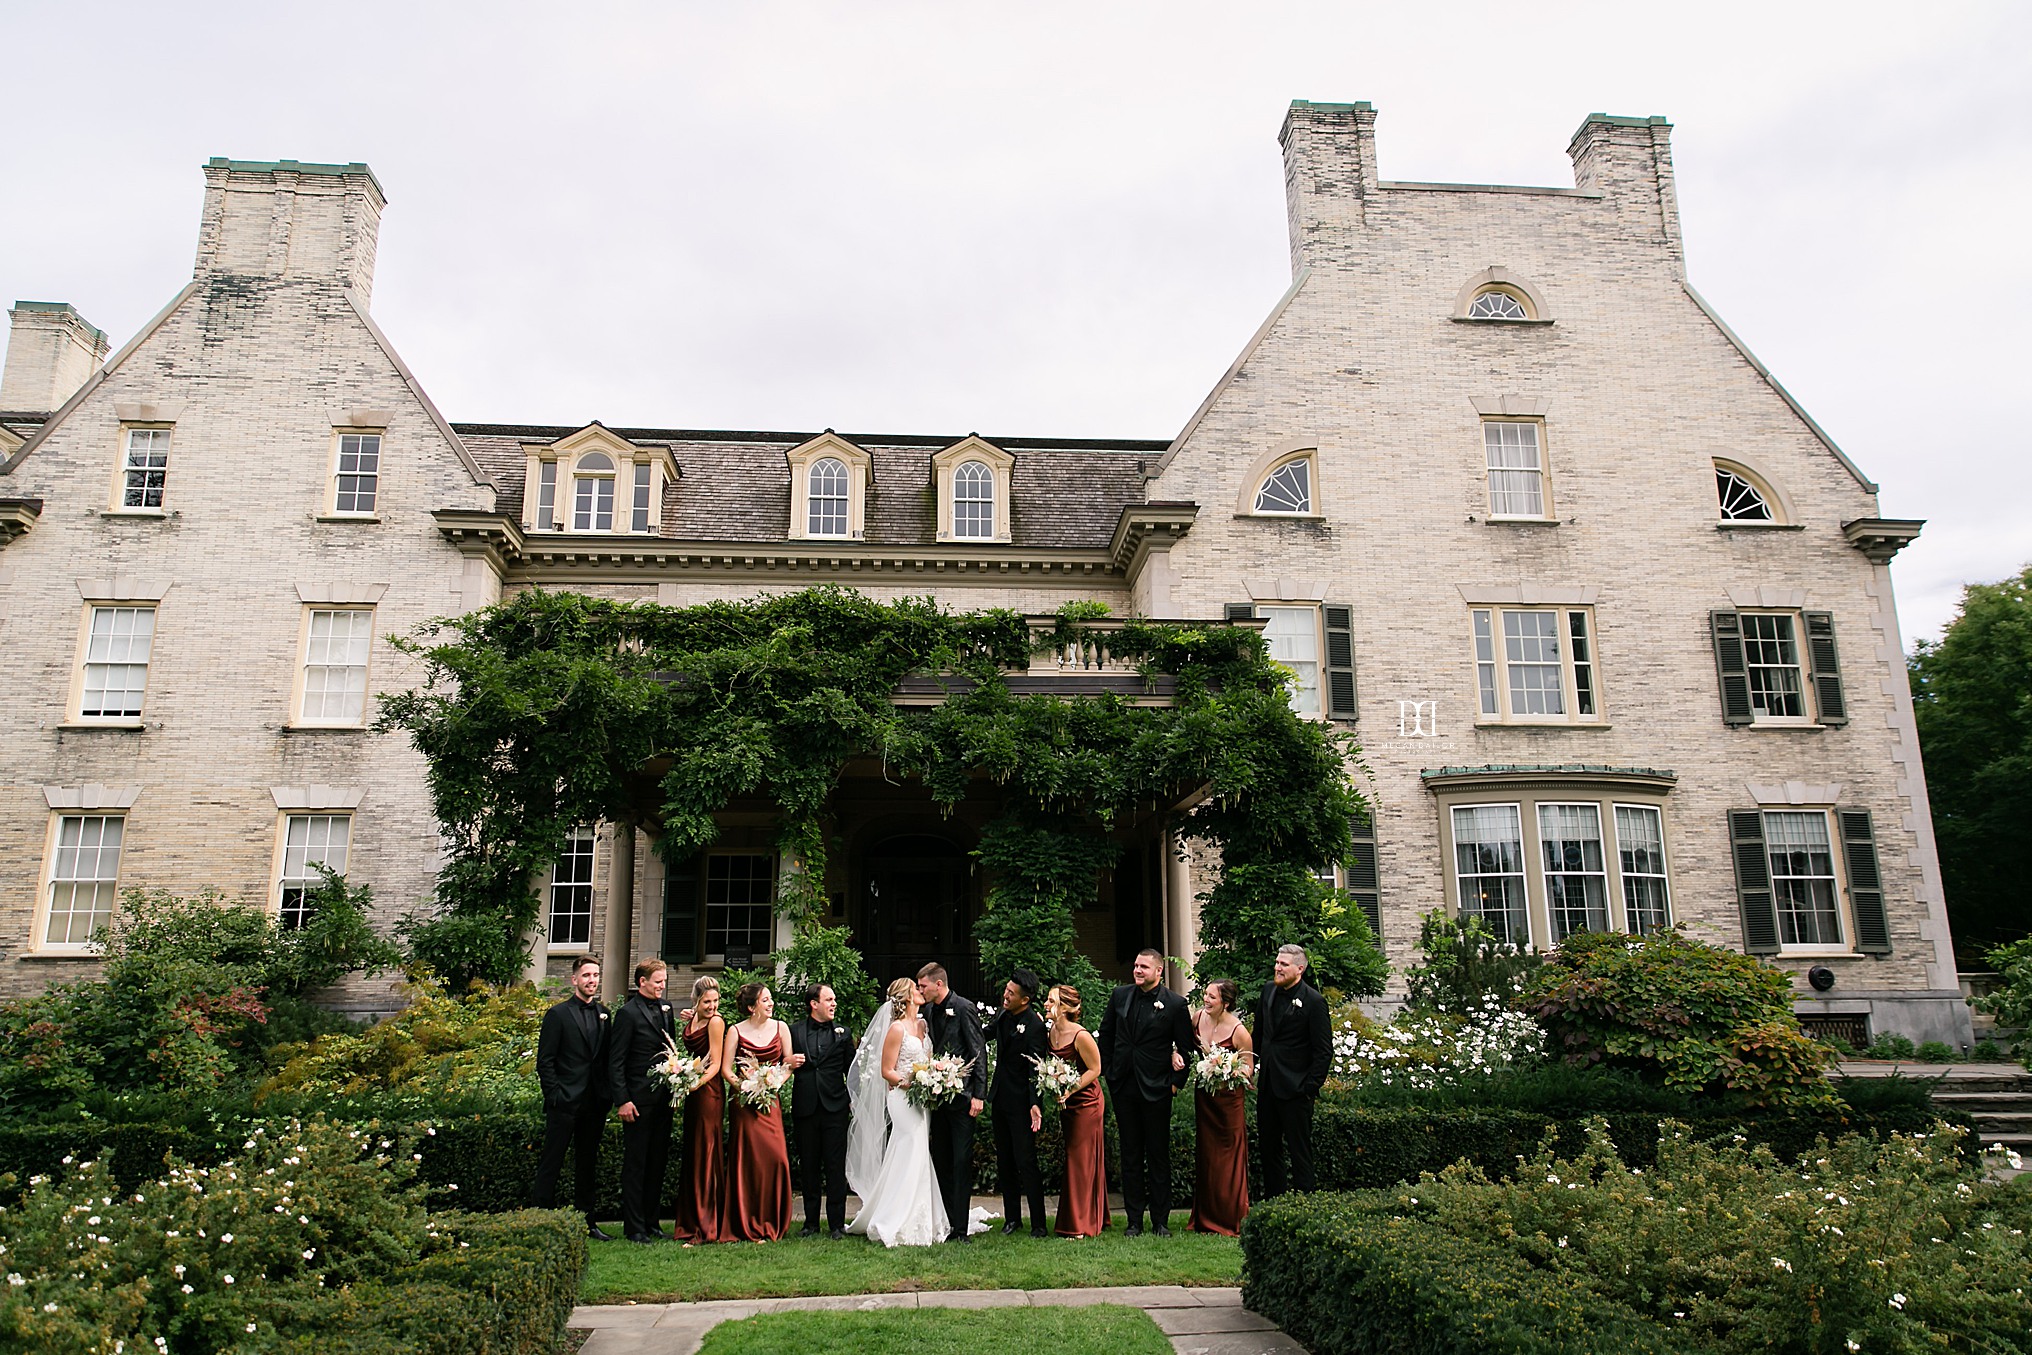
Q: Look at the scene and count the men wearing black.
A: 7